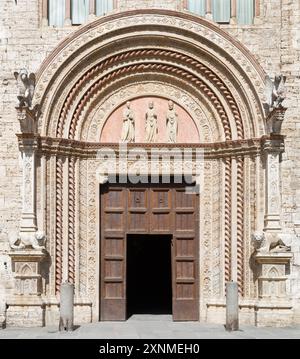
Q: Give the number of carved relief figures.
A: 3